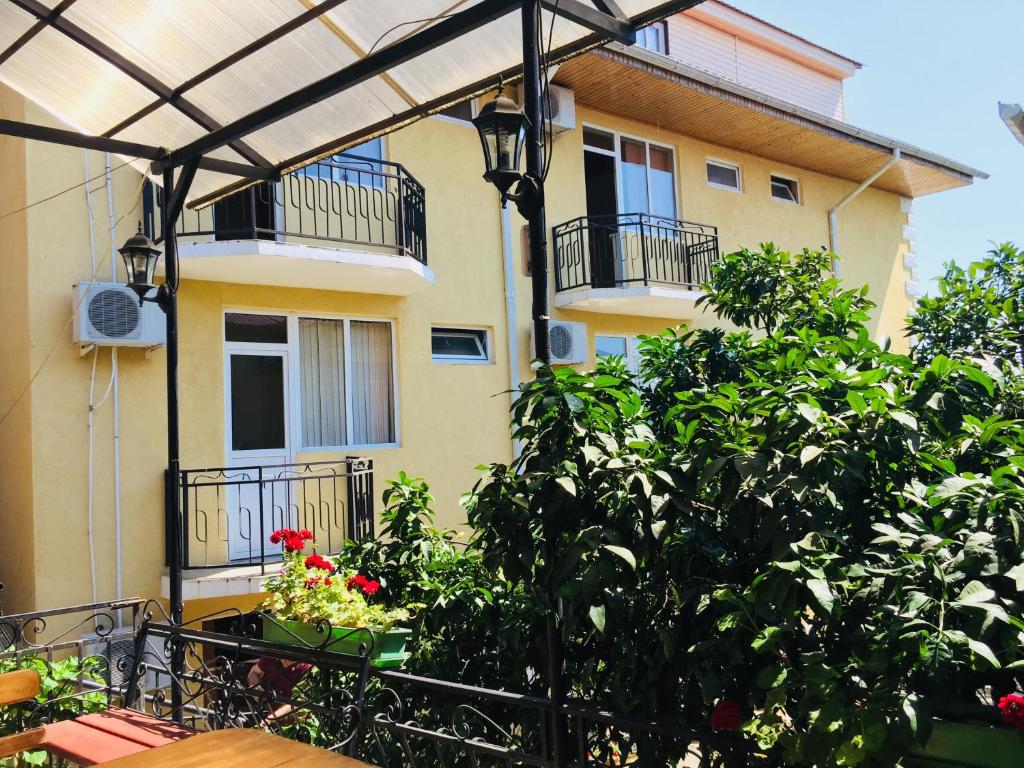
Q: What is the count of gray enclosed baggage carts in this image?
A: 0